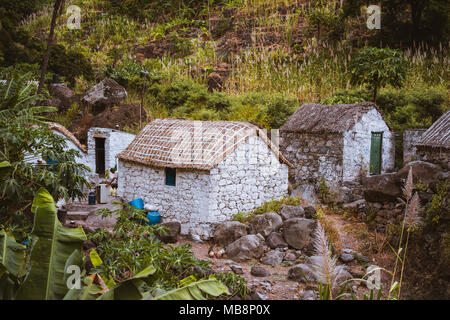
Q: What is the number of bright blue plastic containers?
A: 2